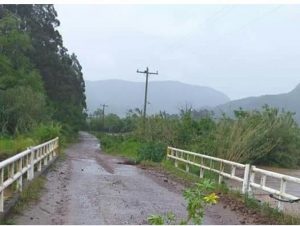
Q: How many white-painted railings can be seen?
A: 2